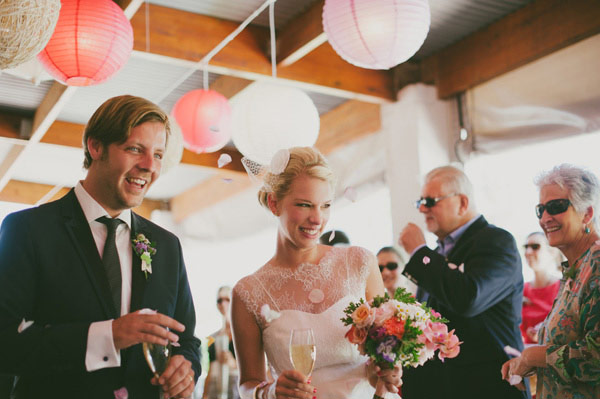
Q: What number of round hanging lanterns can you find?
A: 6